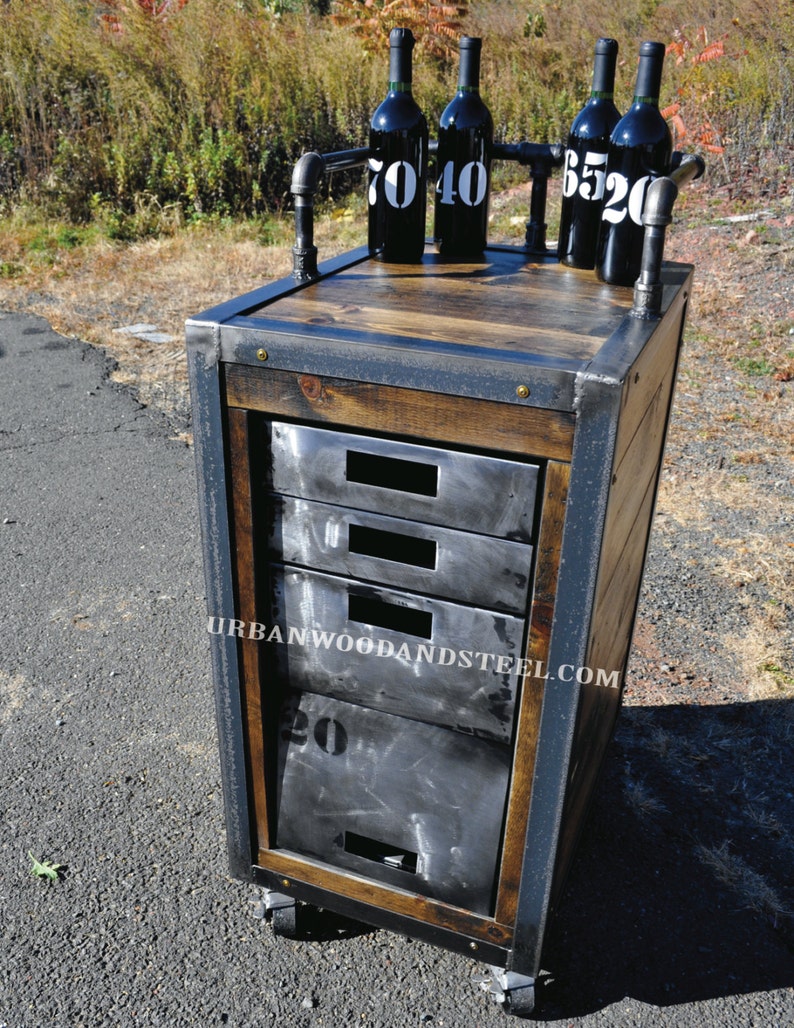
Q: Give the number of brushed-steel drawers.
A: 4